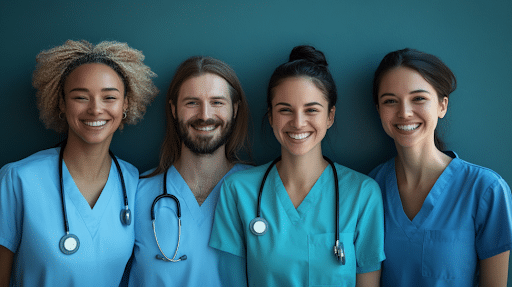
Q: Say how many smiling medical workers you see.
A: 4